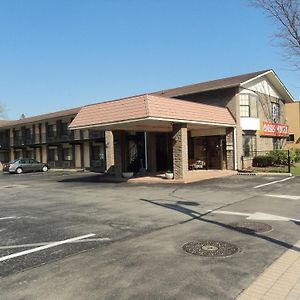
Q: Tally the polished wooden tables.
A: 0